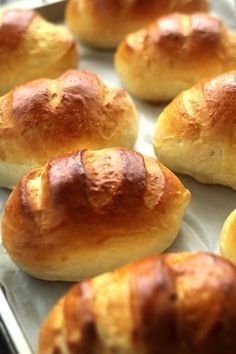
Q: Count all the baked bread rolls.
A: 8